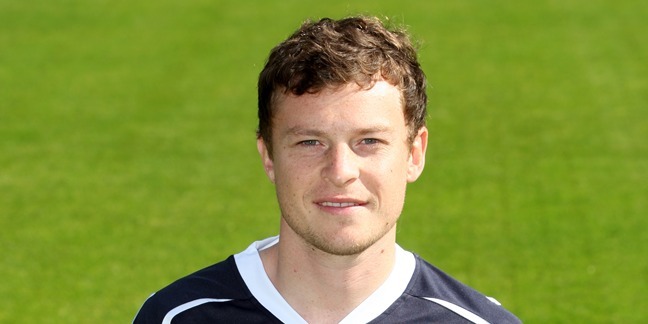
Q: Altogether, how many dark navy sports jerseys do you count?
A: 1